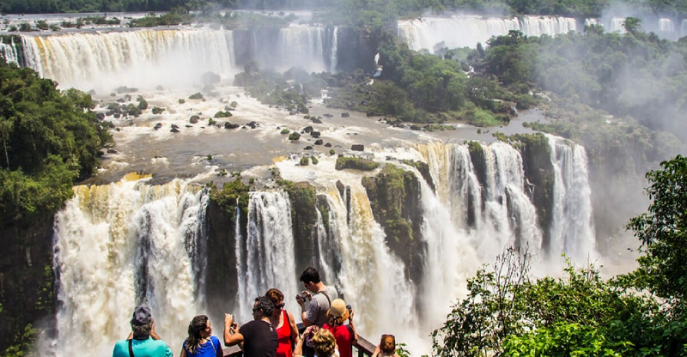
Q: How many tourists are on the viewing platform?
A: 8